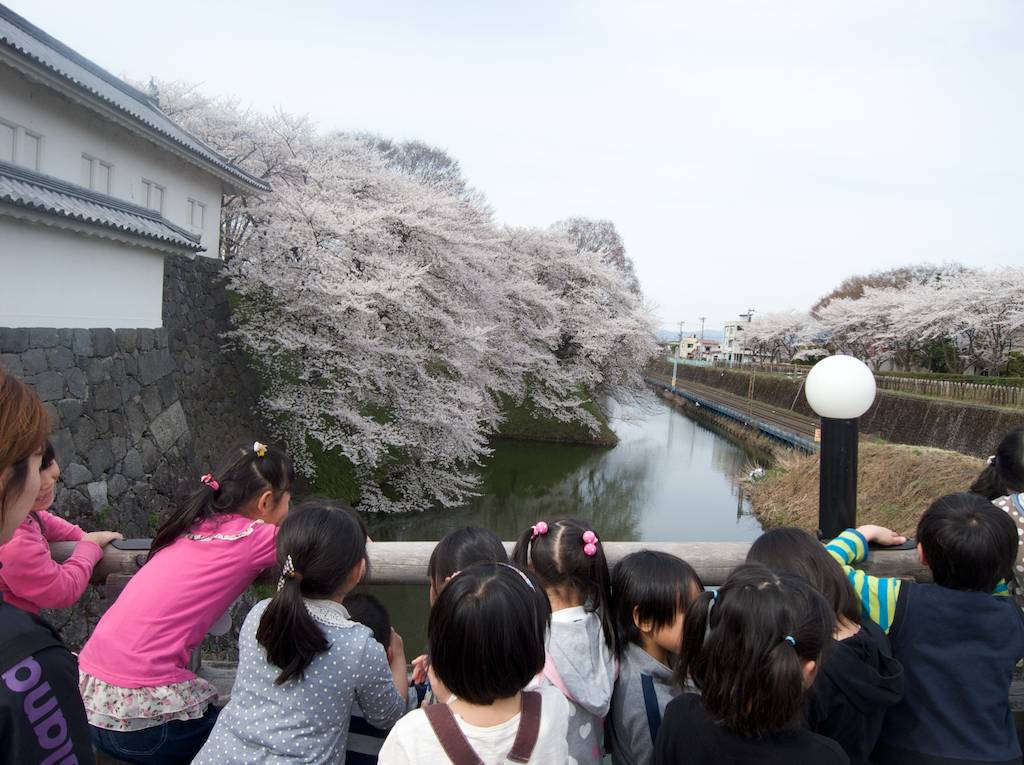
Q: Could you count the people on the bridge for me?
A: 13